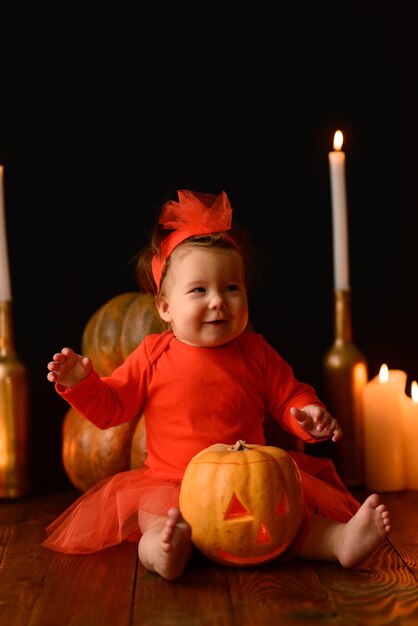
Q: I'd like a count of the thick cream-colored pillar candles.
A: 2